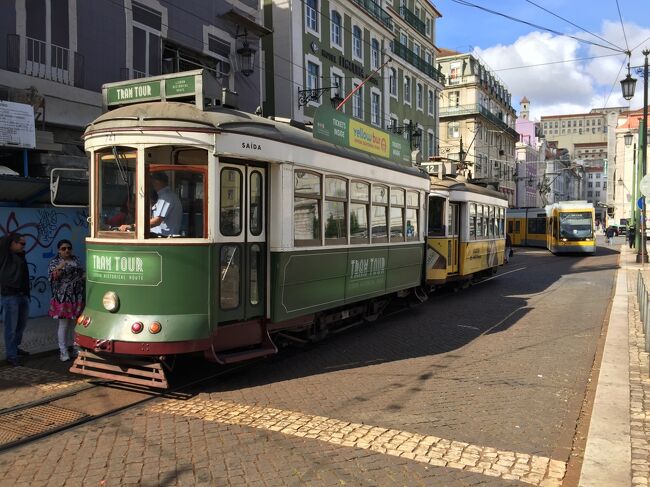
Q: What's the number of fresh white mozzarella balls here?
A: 0